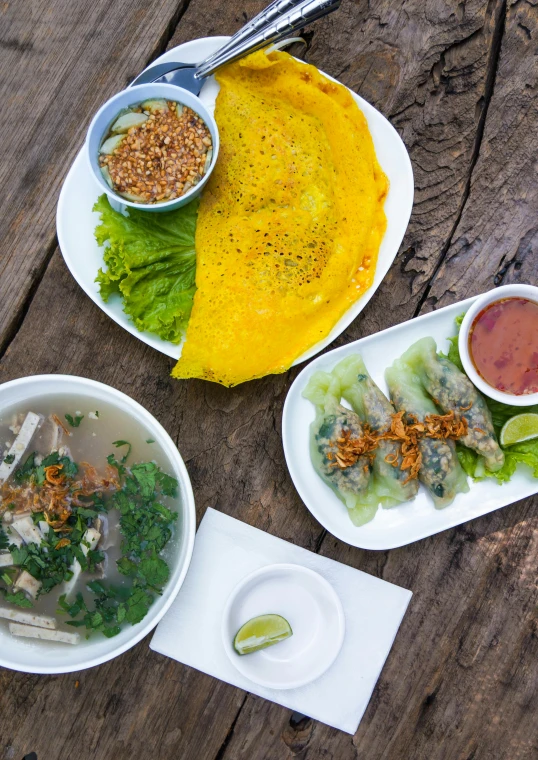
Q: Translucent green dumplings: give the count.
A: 4